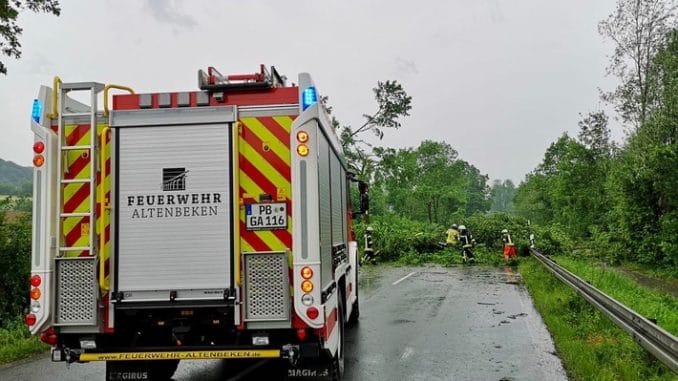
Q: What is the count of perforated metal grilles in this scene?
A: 2